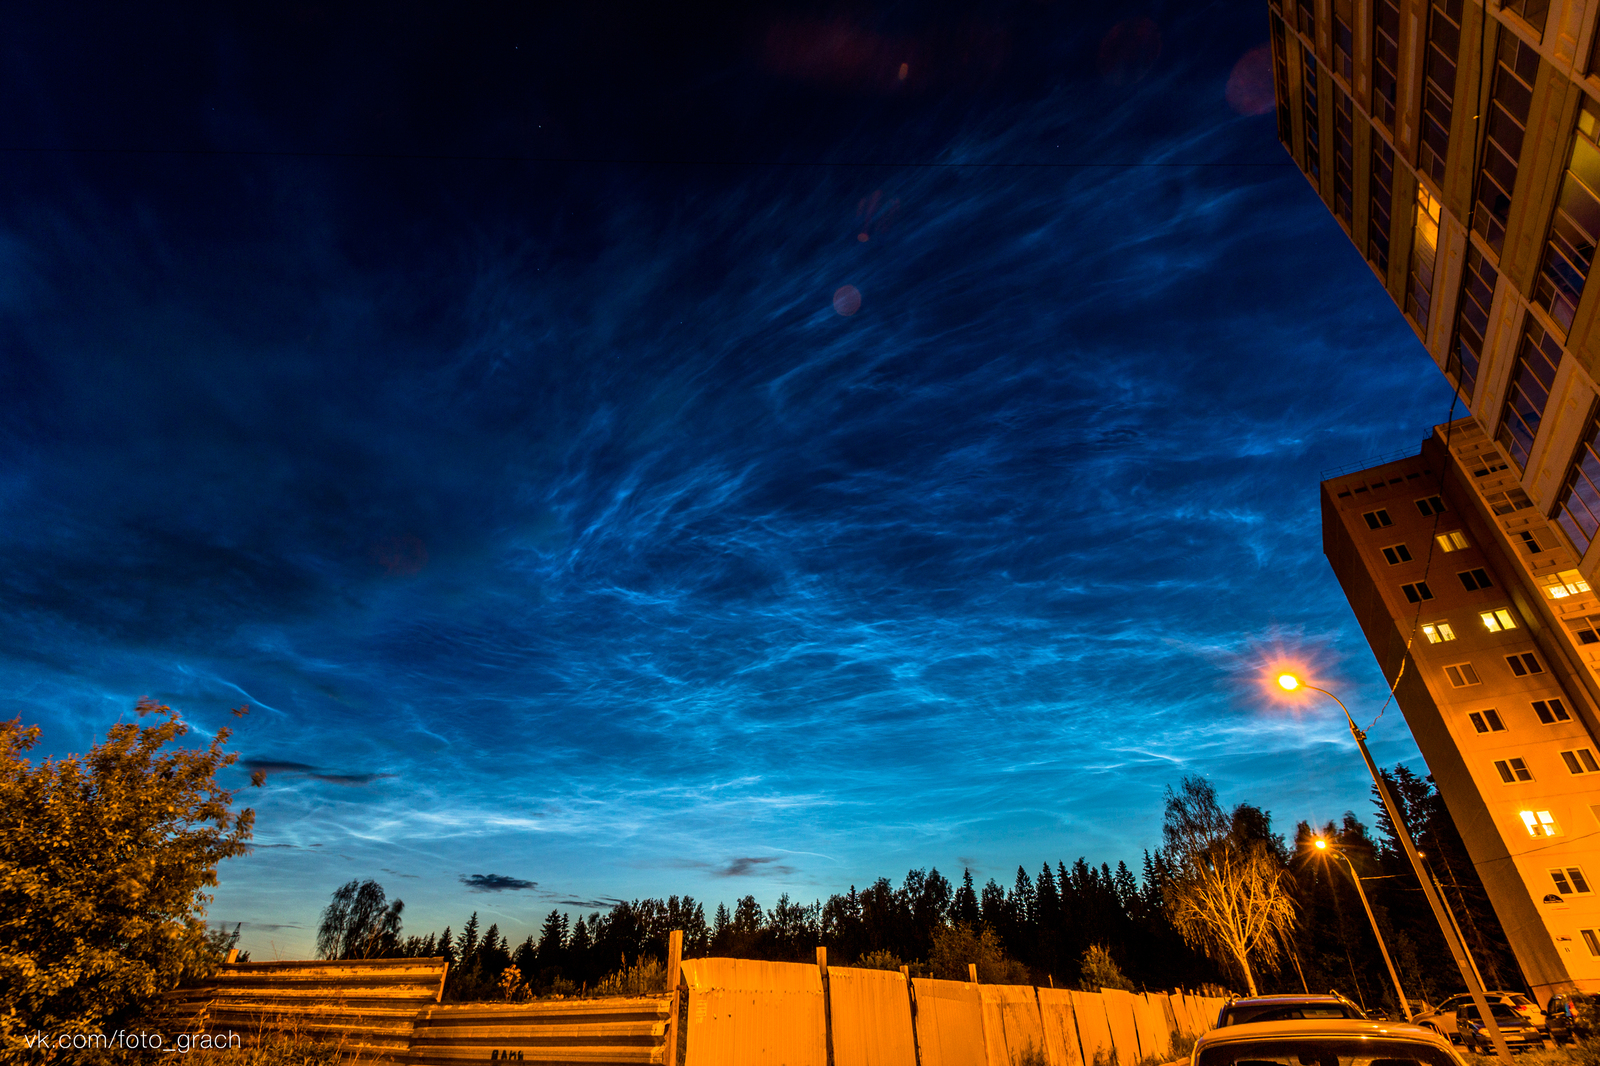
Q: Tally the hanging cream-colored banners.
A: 0